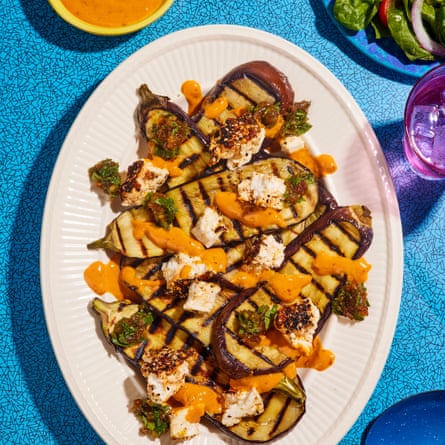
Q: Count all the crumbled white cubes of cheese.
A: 12